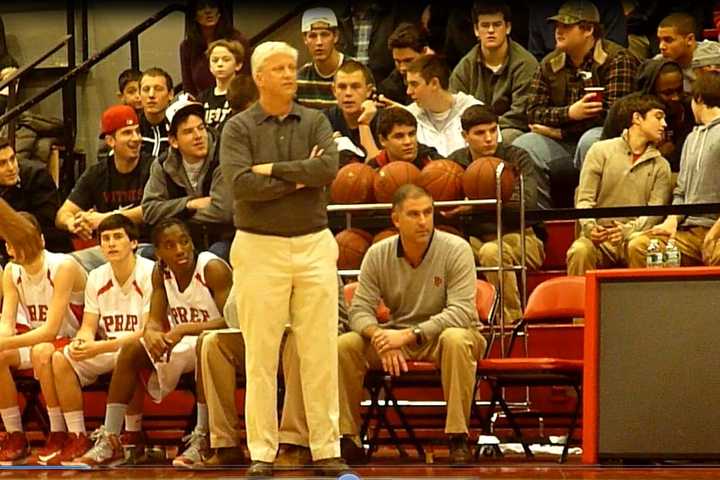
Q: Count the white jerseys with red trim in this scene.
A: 3